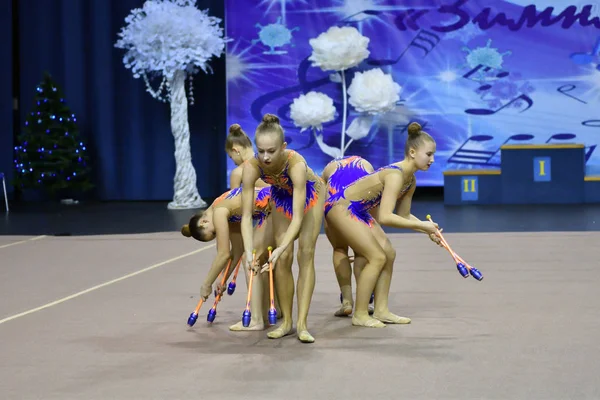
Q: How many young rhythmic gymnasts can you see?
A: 5